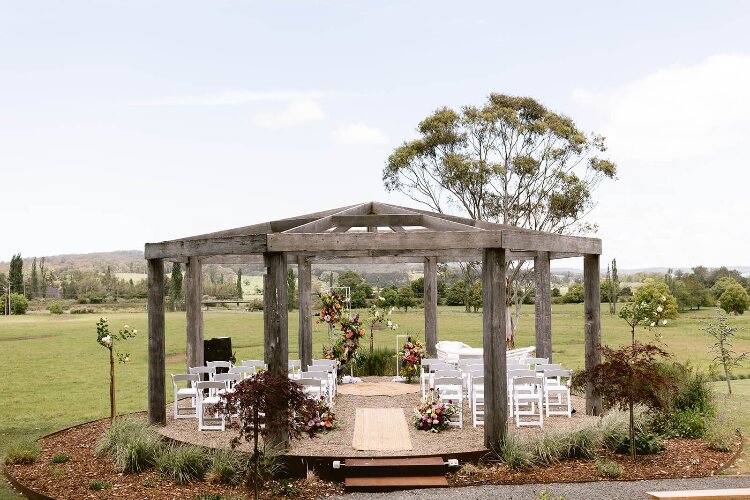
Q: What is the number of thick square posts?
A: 8